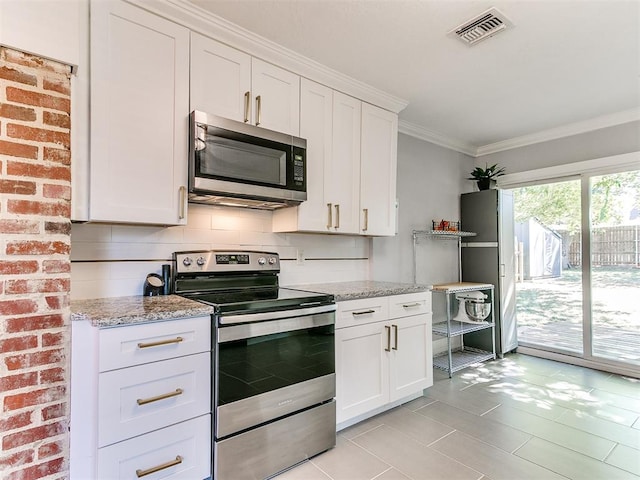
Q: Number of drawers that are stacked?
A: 3